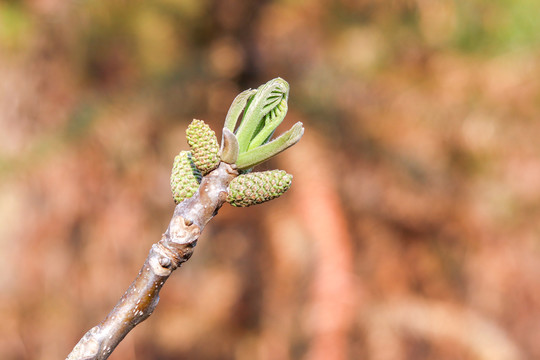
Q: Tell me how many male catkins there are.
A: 3